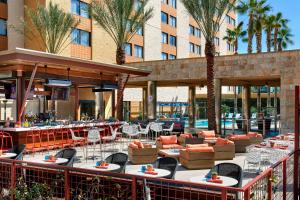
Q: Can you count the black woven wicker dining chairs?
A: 5